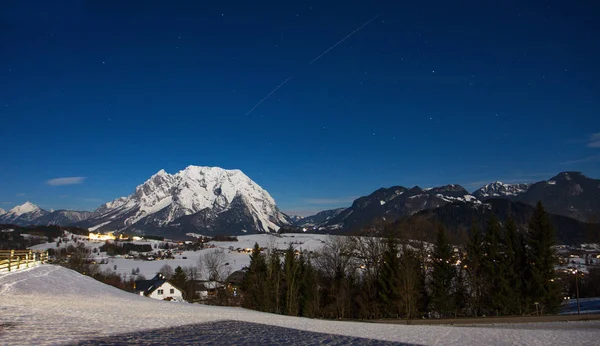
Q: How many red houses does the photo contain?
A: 0